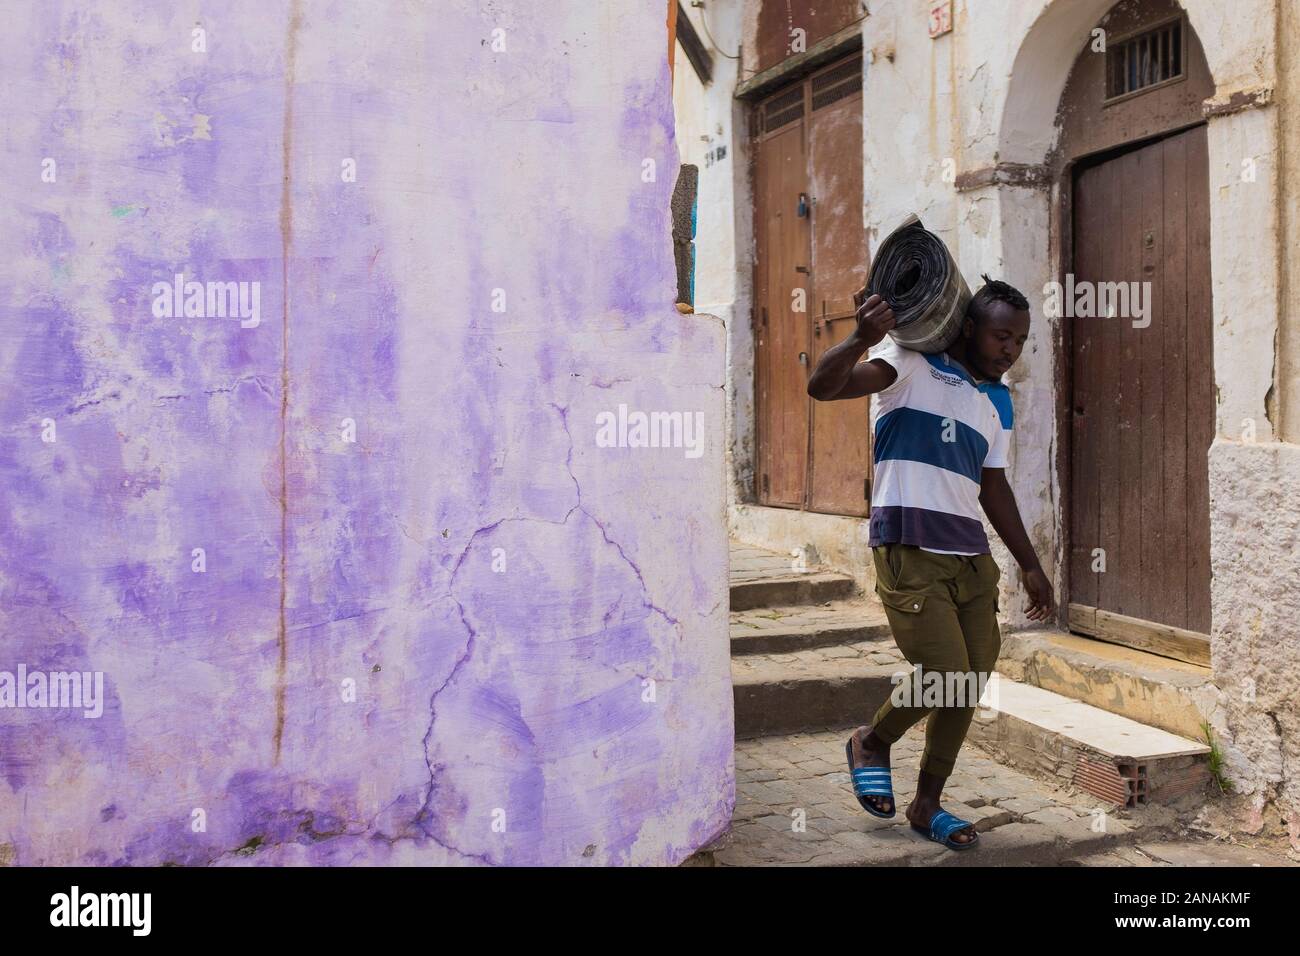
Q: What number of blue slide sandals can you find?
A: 2